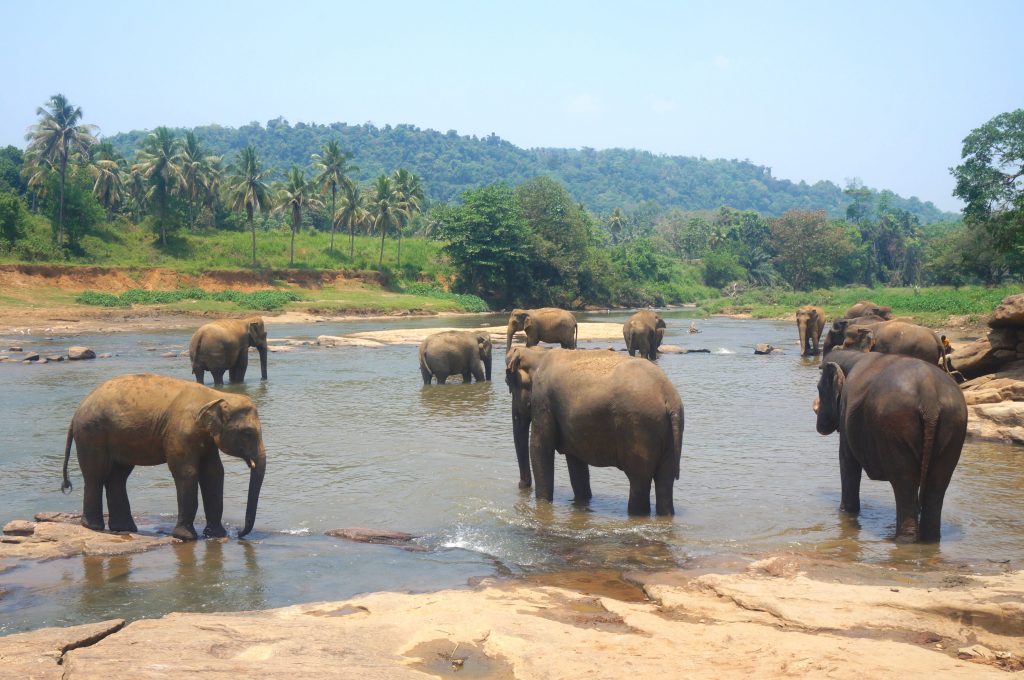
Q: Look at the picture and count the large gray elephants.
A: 11